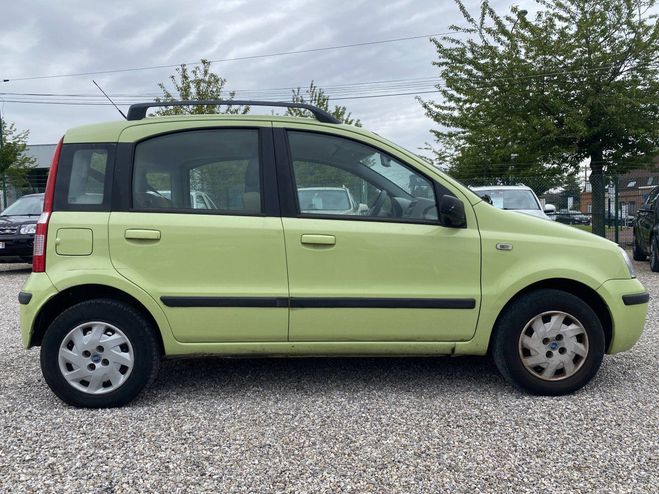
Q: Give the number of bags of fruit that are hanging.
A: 0